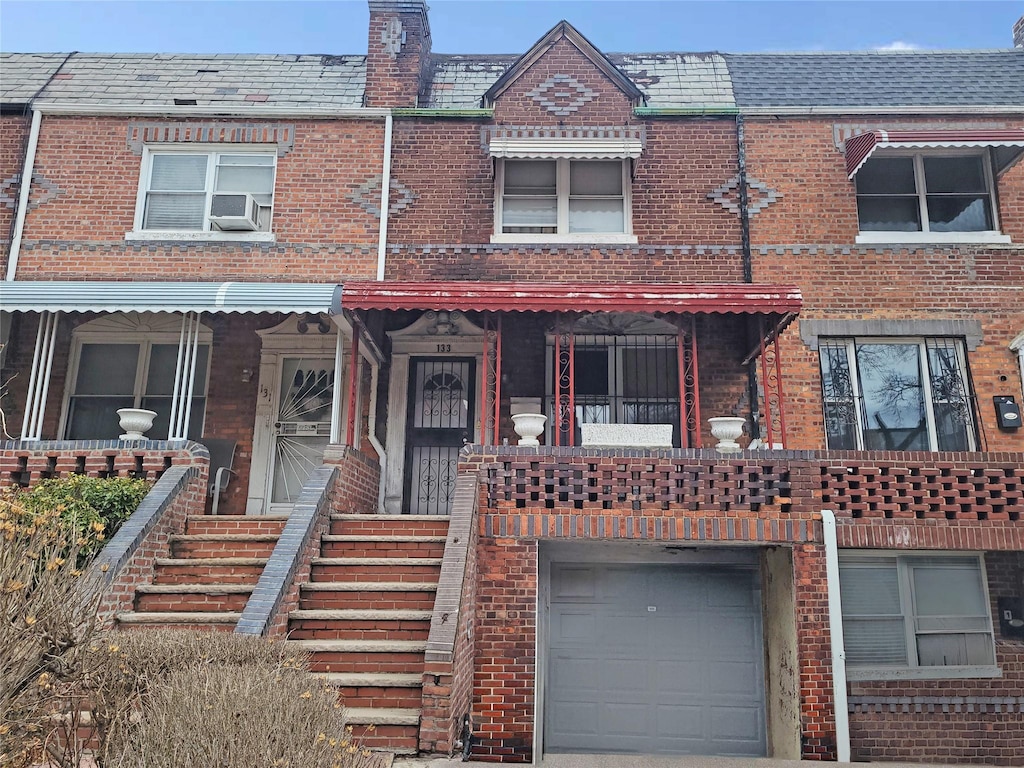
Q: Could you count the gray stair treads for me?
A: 13